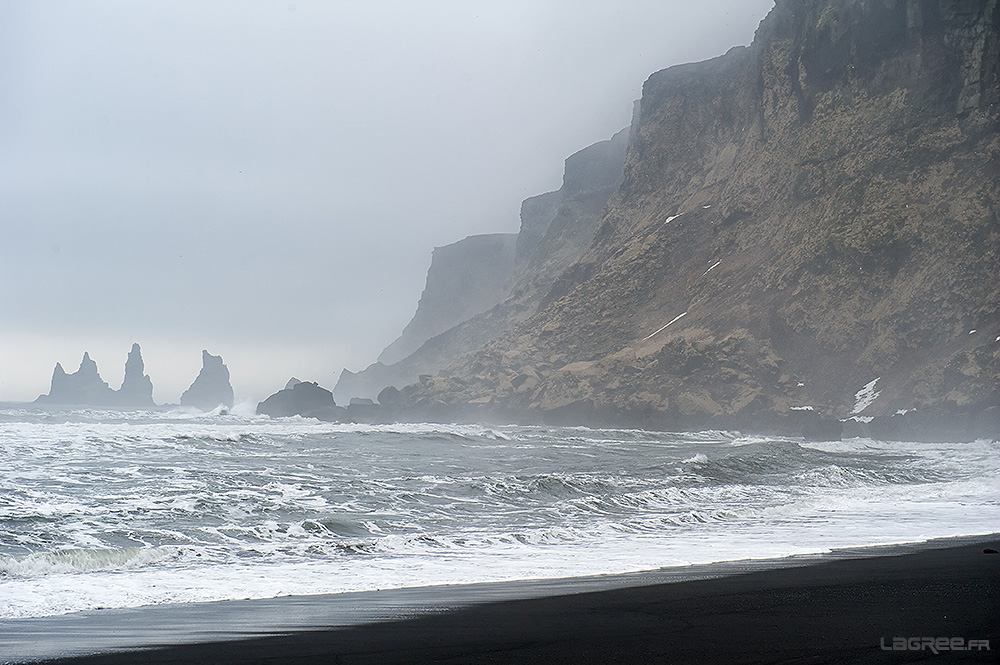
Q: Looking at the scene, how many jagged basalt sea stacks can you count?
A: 3